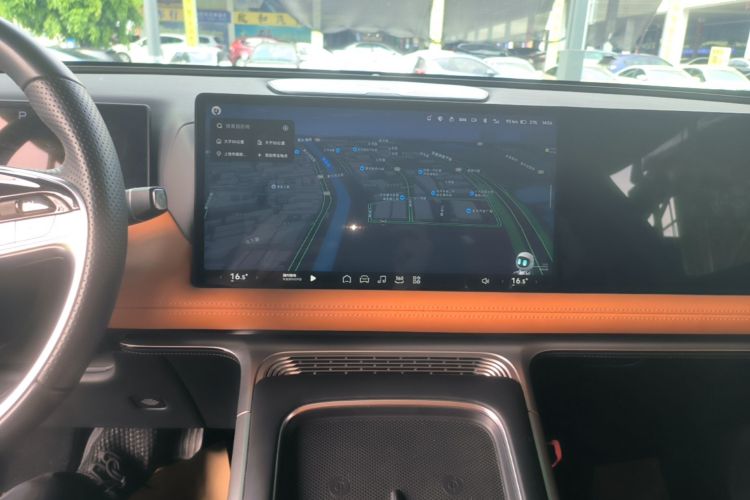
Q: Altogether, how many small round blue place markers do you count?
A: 9